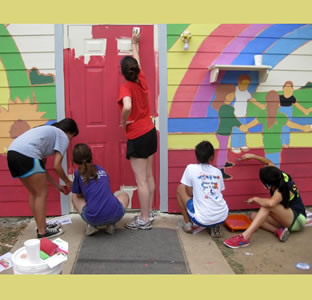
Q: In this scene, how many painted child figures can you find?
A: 4